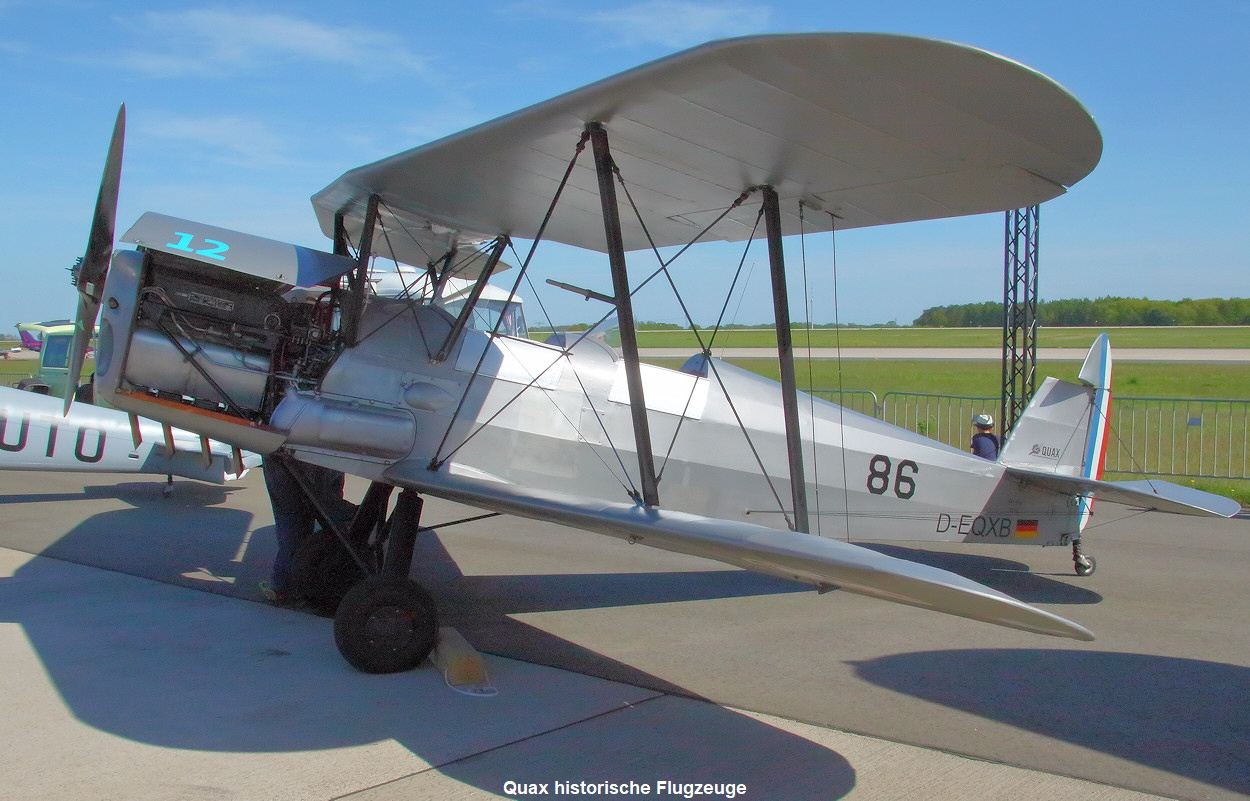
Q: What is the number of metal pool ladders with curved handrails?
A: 0